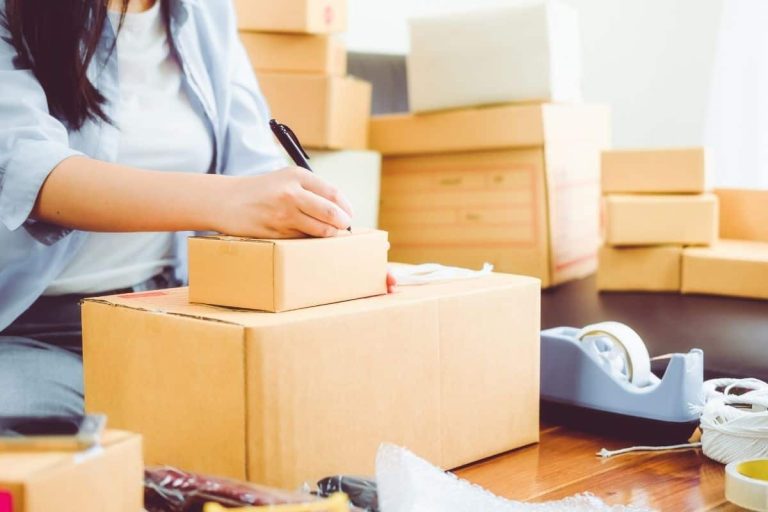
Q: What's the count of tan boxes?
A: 12